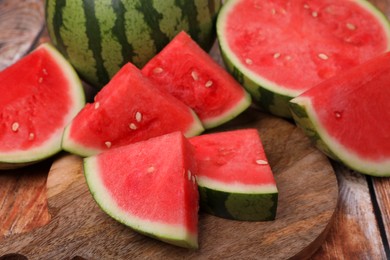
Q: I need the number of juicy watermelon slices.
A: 6